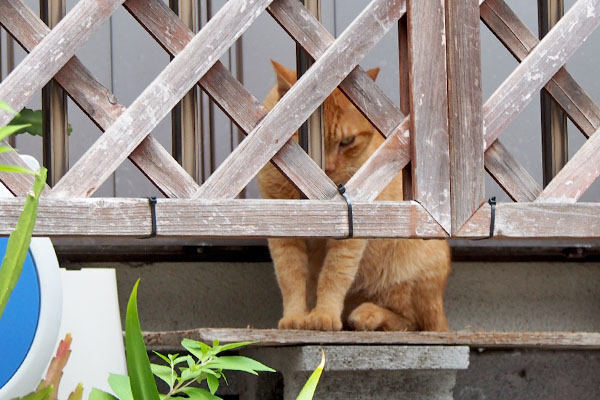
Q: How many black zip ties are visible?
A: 3